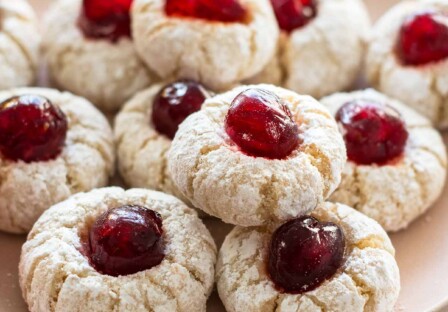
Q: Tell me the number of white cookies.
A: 11